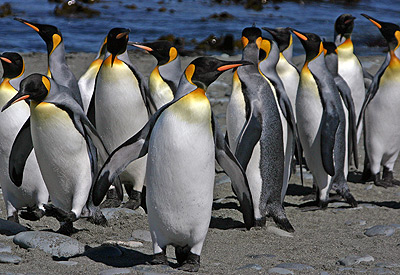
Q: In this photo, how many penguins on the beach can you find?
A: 14